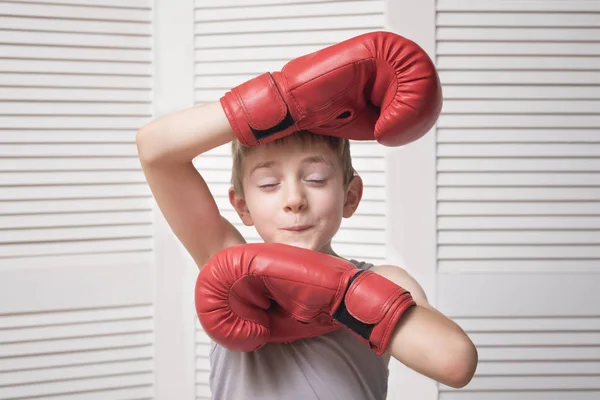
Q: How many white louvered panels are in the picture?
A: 3